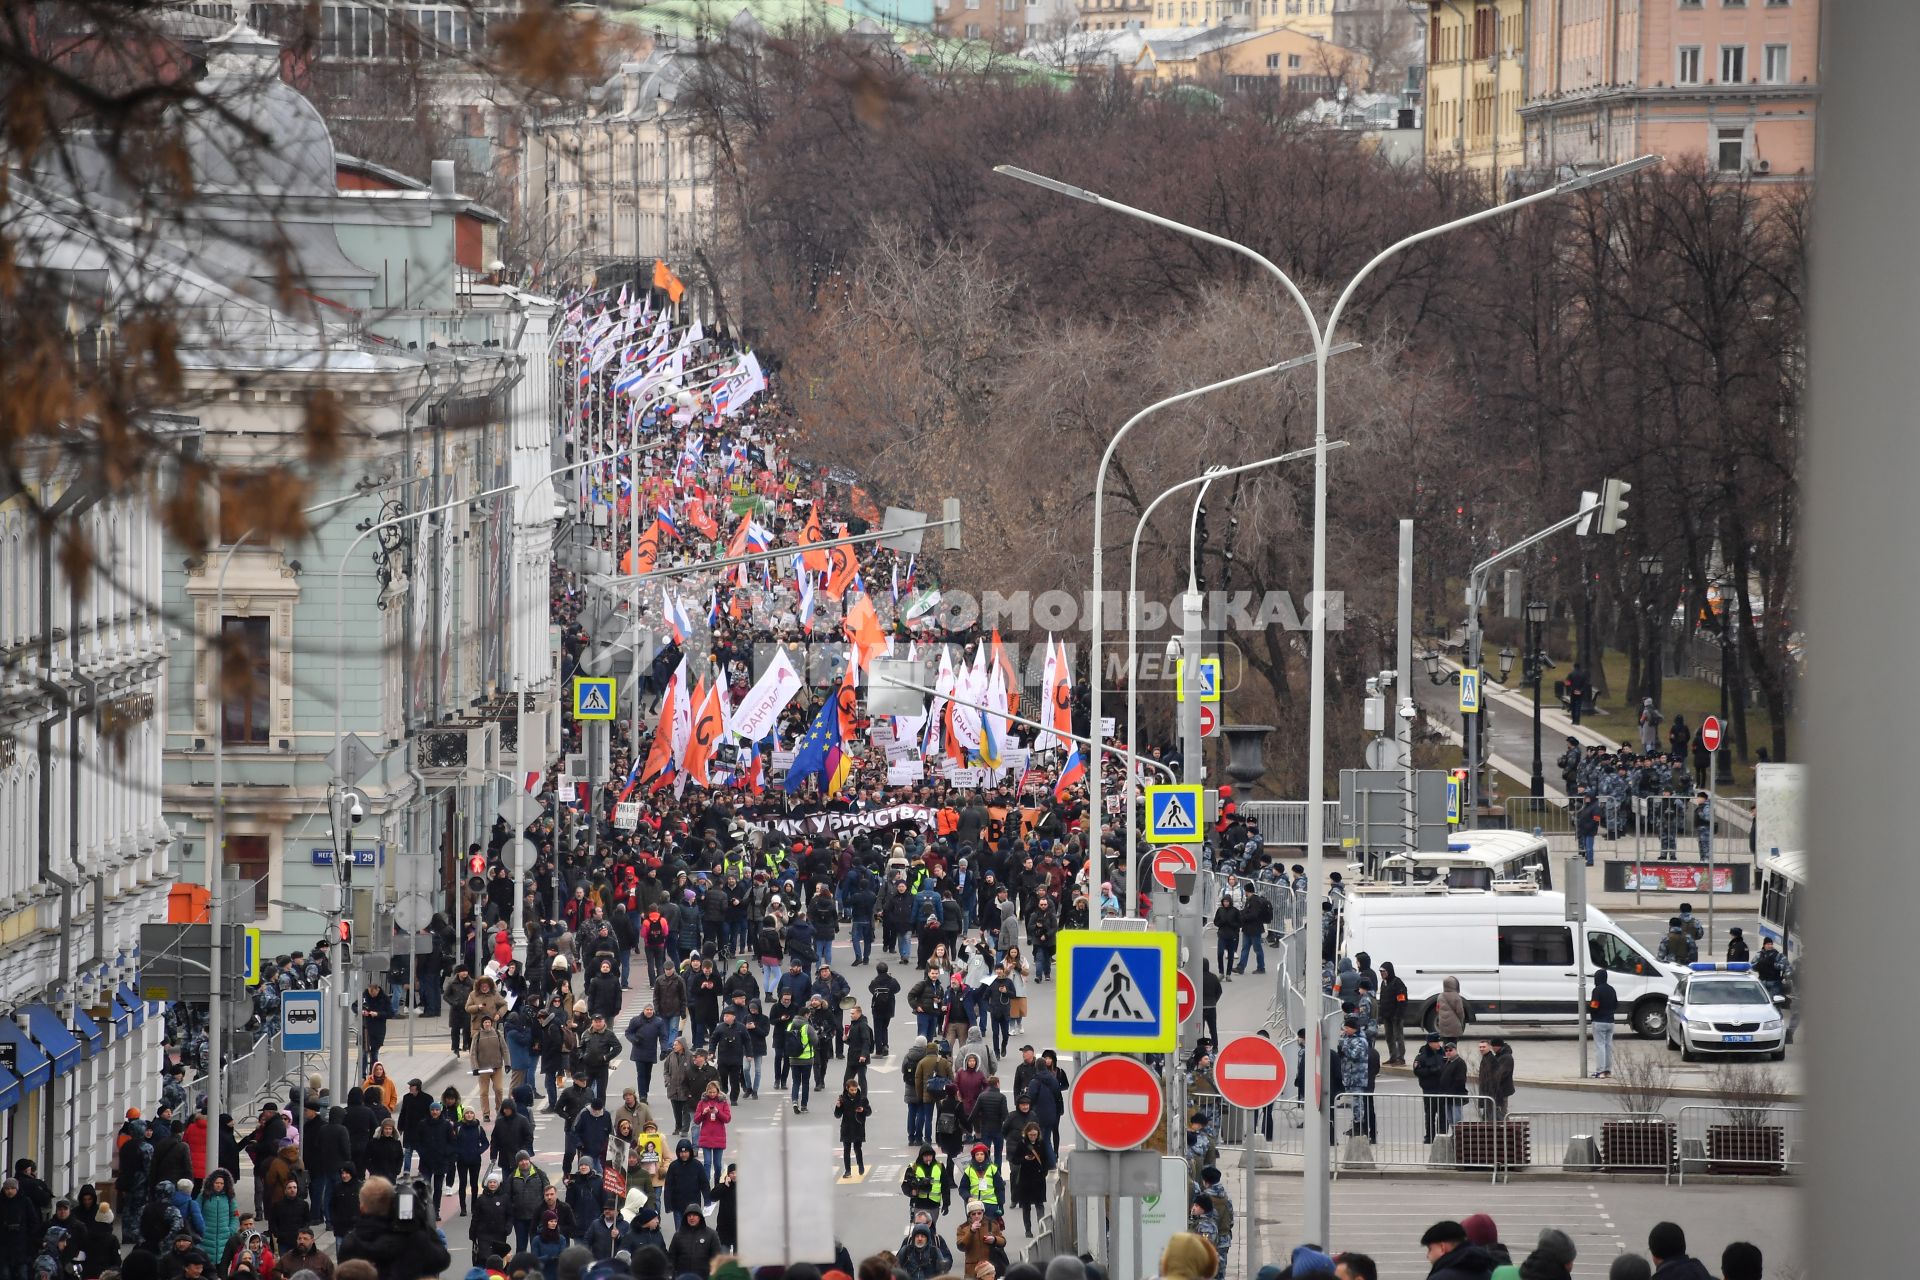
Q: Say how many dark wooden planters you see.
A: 3